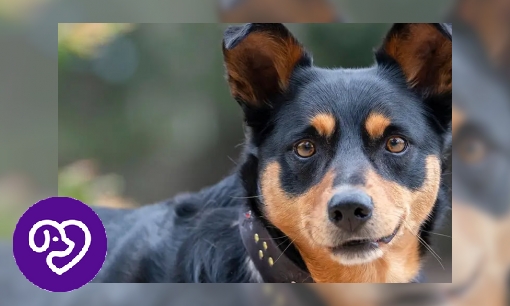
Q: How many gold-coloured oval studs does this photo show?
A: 4